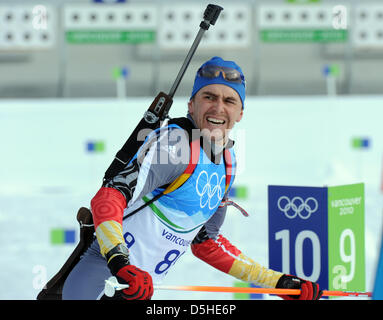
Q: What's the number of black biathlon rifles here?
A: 1